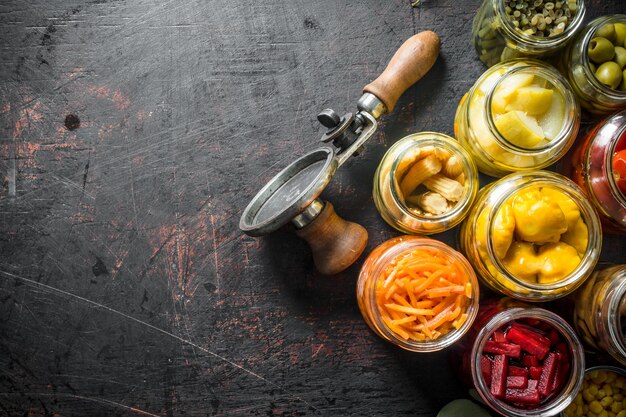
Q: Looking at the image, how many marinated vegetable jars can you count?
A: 10